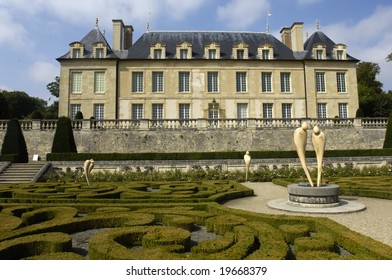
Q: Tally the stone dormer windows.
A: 9